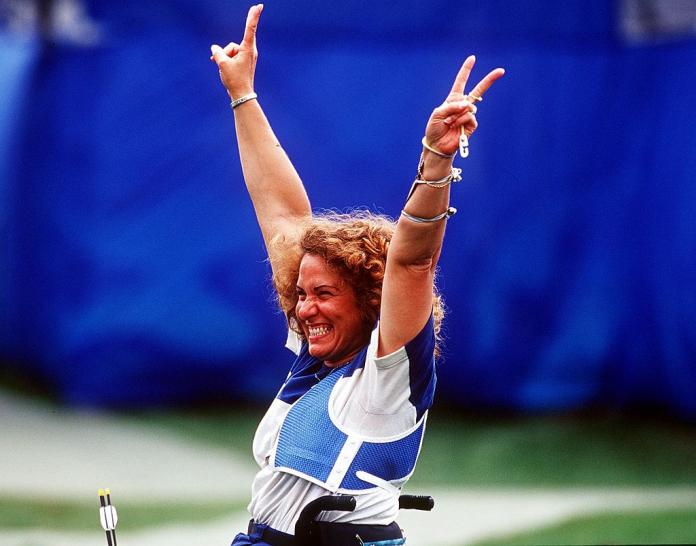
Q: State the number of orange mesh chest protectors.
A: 0